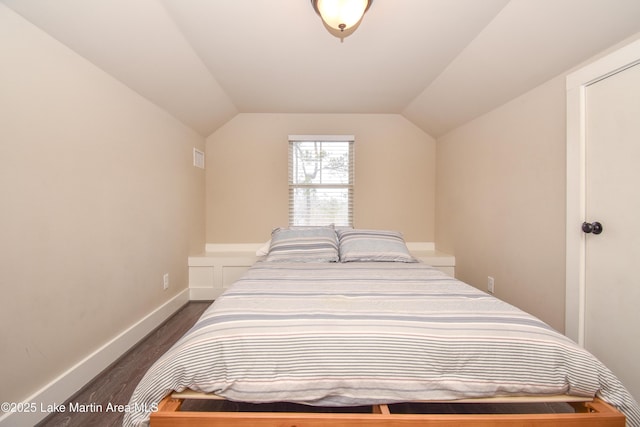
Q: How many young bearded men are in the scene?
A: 0